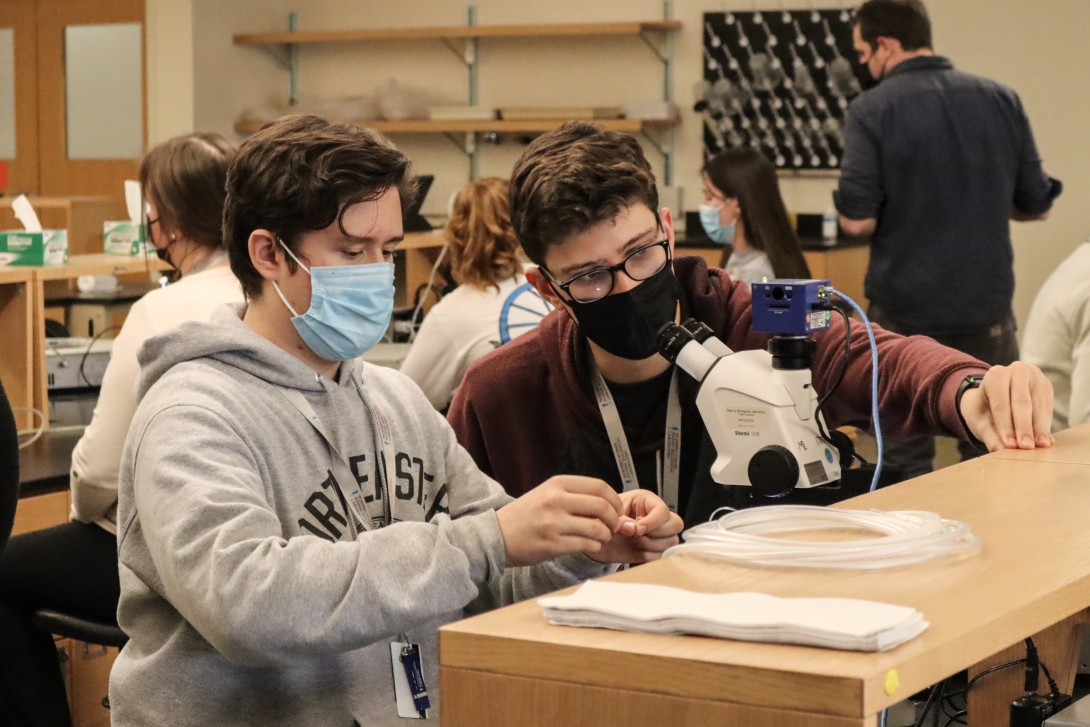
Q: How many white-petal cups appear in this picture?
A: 0